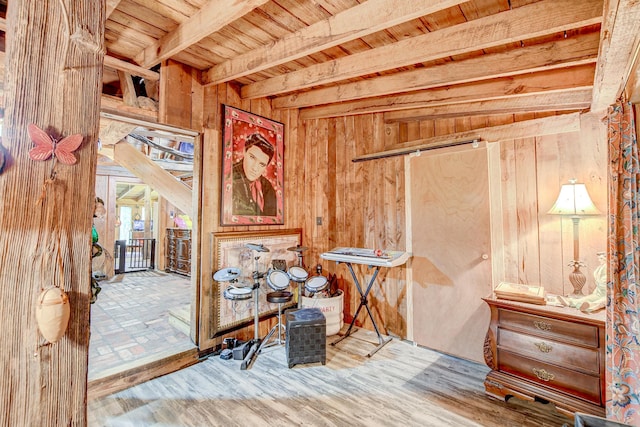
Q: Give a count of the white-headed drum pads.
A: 4